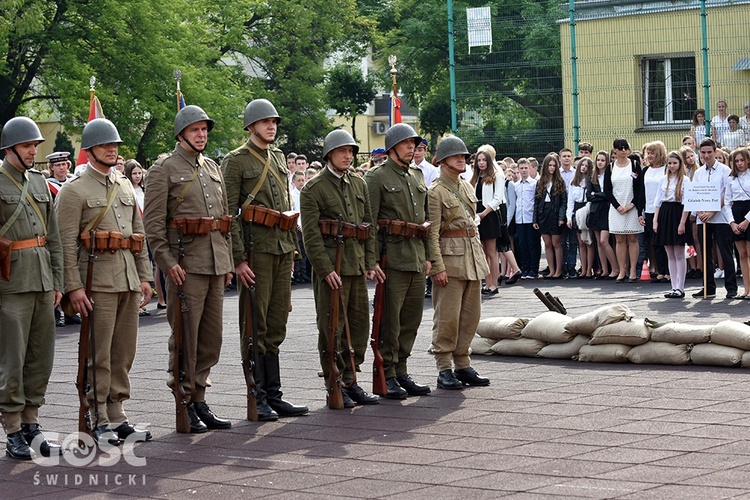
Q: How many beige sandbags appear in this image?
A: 13